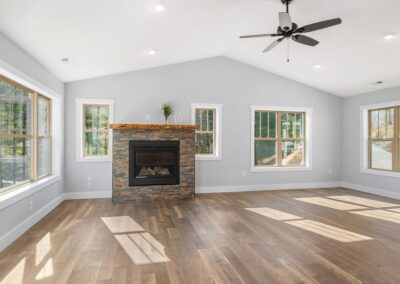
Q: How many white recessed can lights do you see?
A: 4